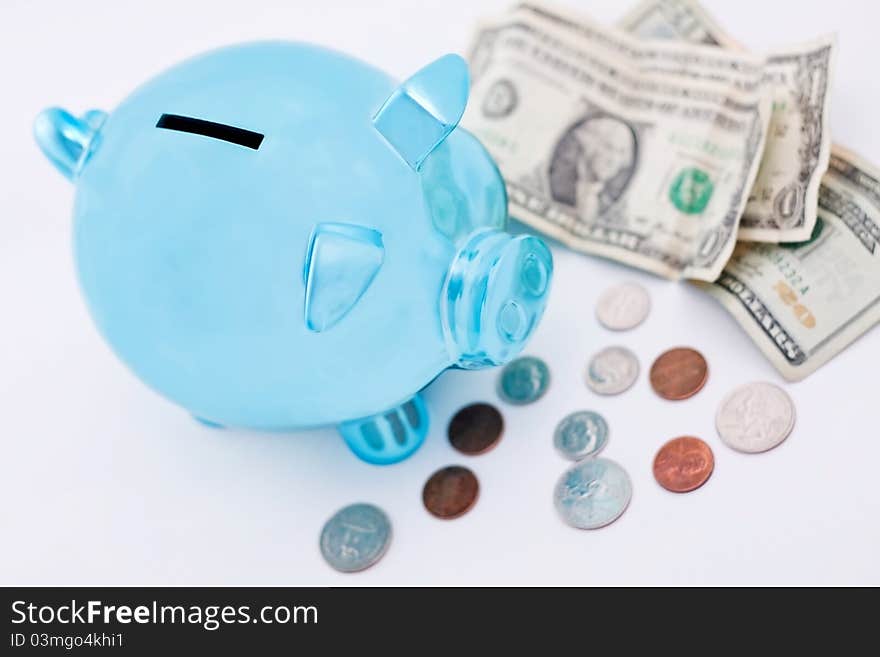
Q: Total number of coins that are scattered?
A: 11